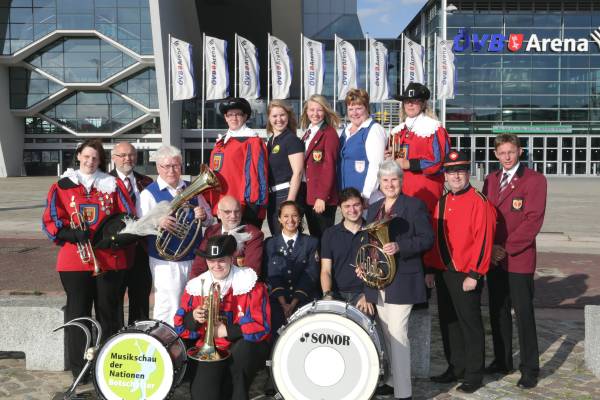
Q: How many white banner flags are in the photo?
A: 9